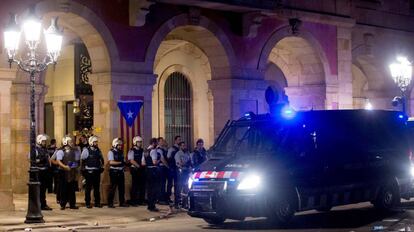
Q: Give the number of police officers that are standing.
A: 12